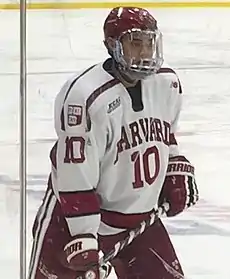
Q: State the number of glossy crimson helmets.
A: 1